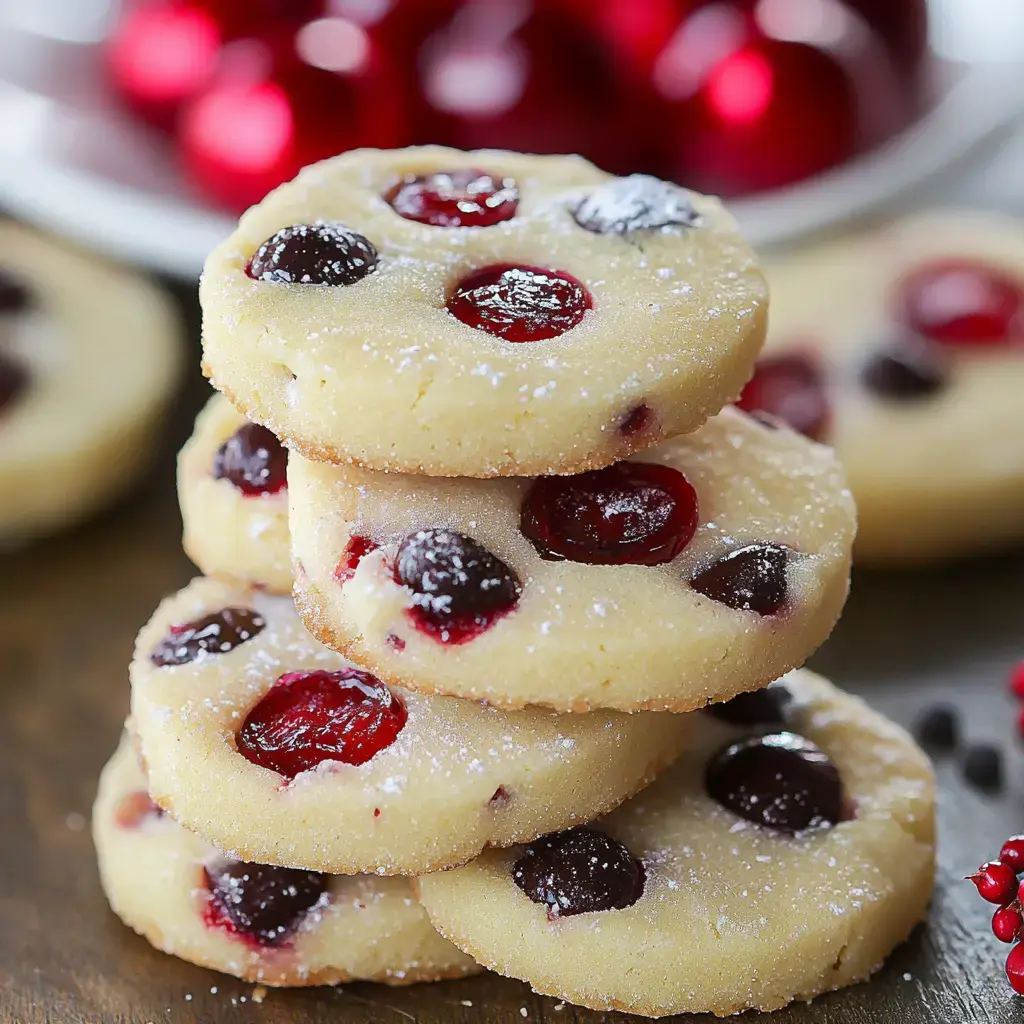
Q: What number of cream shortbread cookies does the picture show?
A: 8